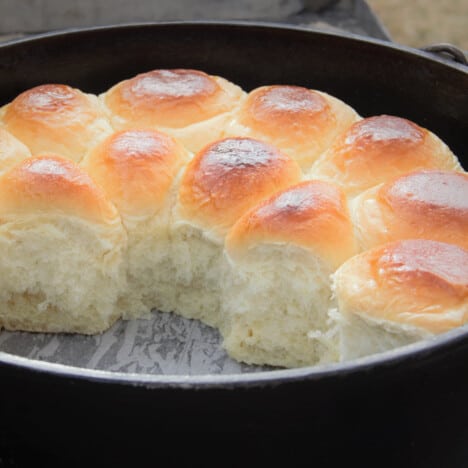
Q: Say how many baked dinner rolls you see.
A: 11